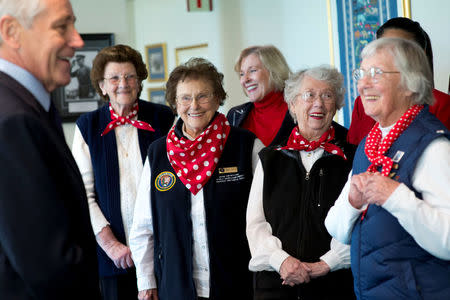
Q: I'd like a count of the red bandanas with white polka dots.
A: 4